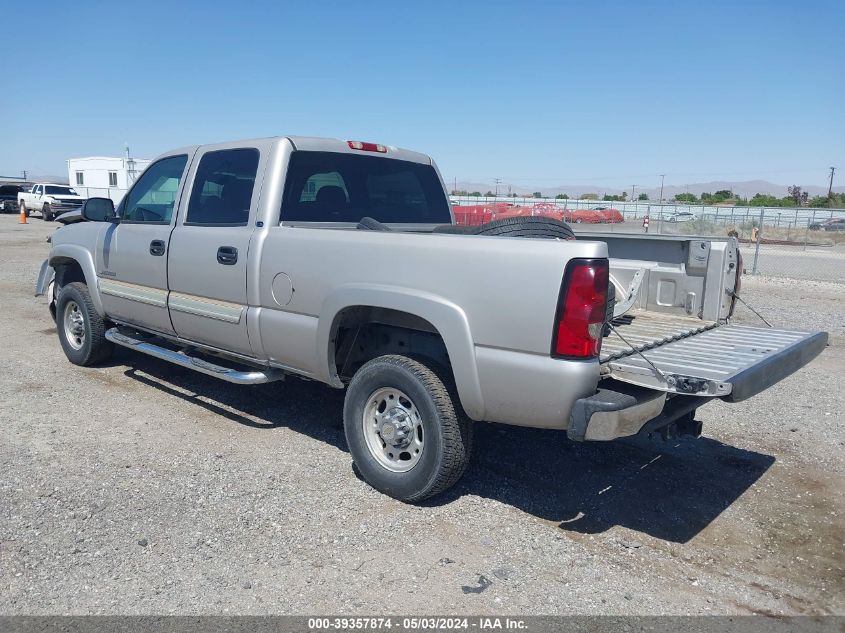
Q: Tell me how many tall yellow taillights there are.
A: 0